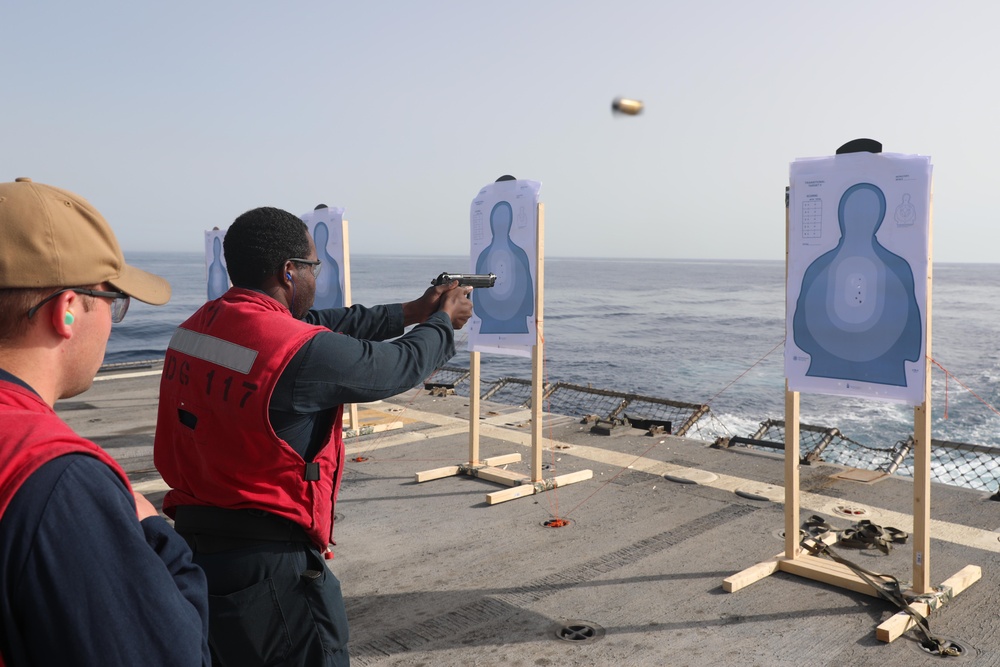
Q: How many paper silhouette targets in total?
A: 4